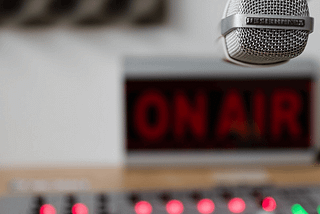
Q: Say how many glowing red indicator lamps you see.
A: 7